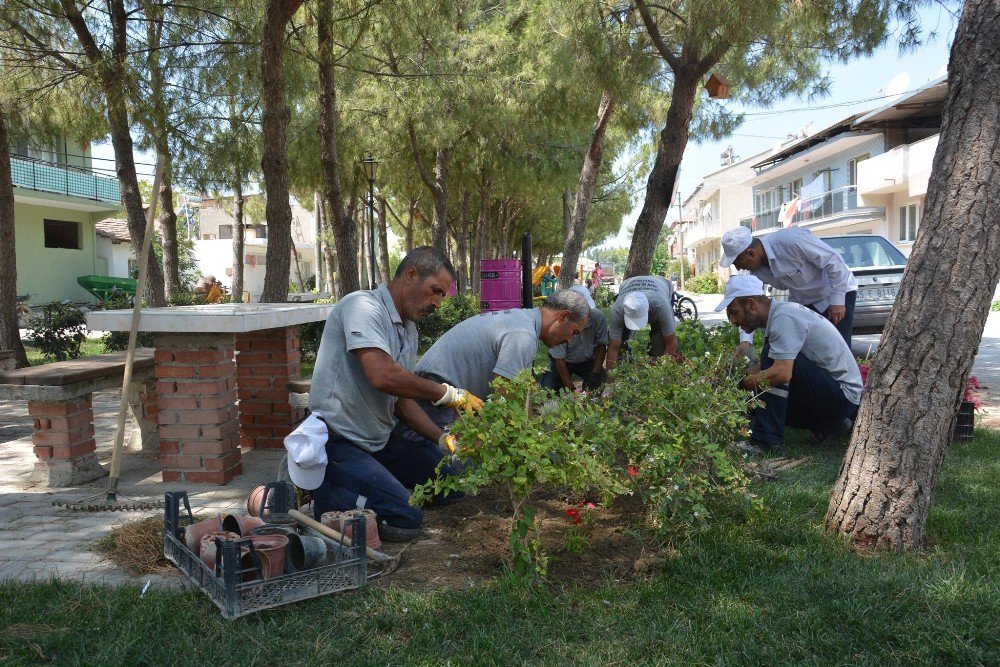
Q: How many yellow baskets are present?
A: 0